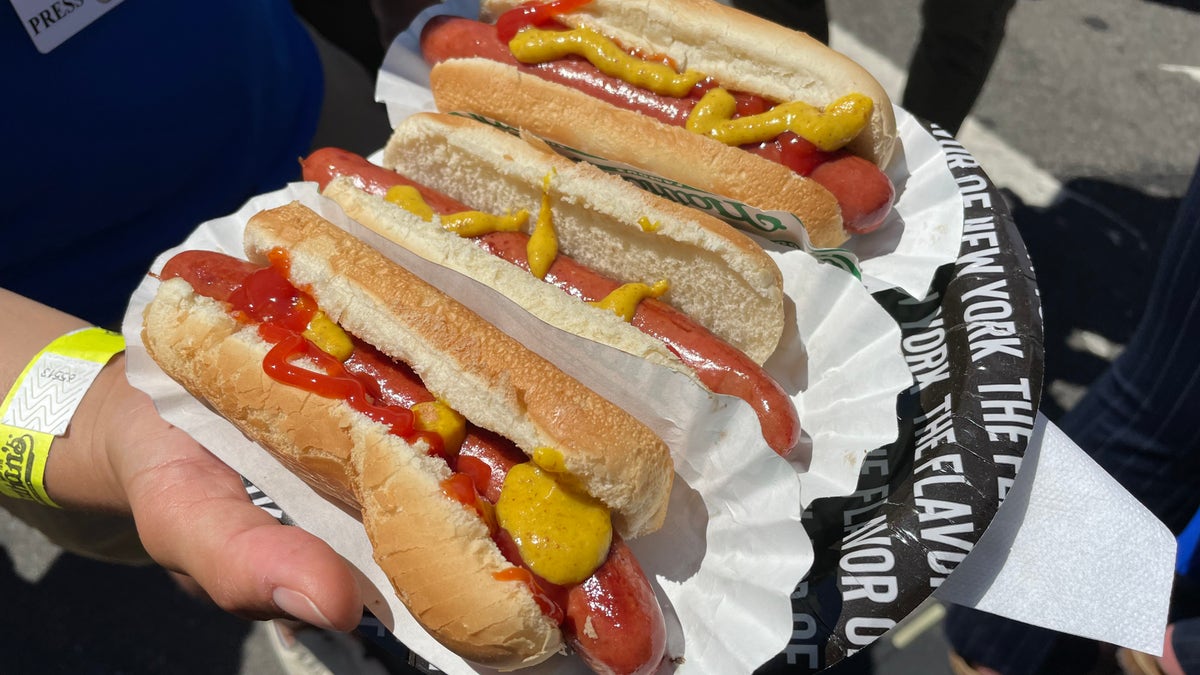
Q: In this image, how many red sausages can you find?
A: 3